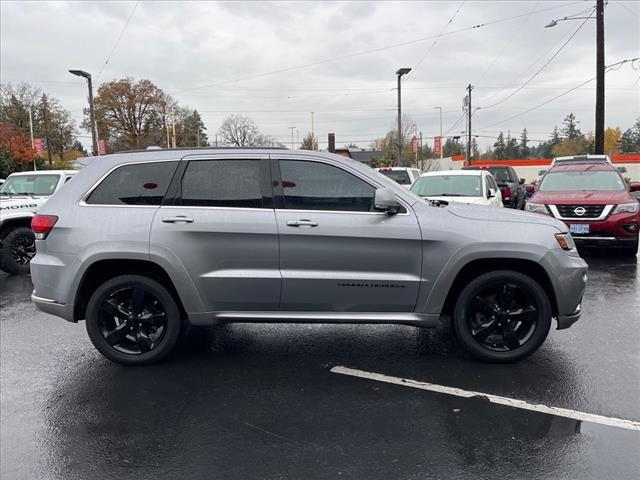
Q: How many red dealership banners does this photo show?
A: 4